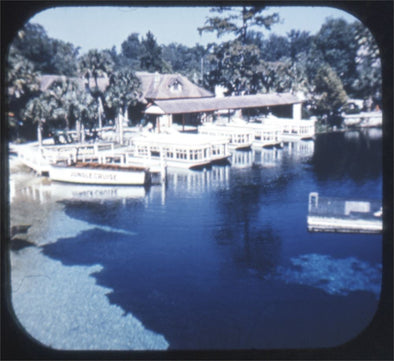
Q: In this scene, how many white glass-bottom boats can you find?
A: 4